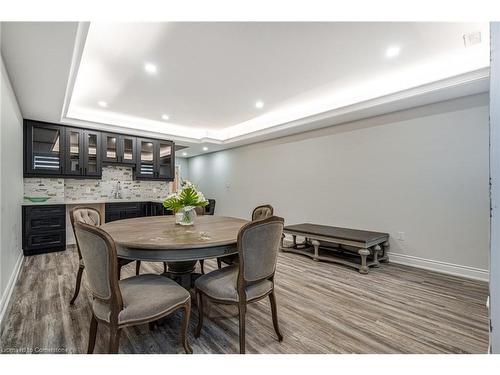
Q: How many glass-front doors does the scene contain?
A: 7